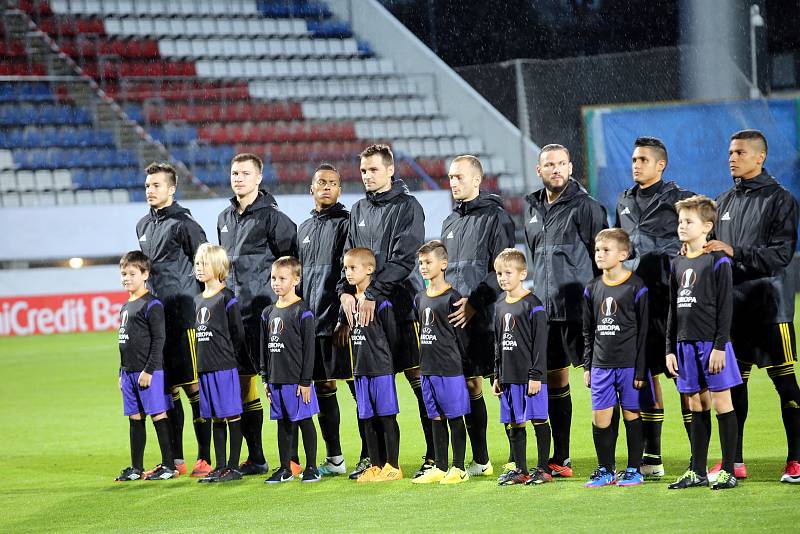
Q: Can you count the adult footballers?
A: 8